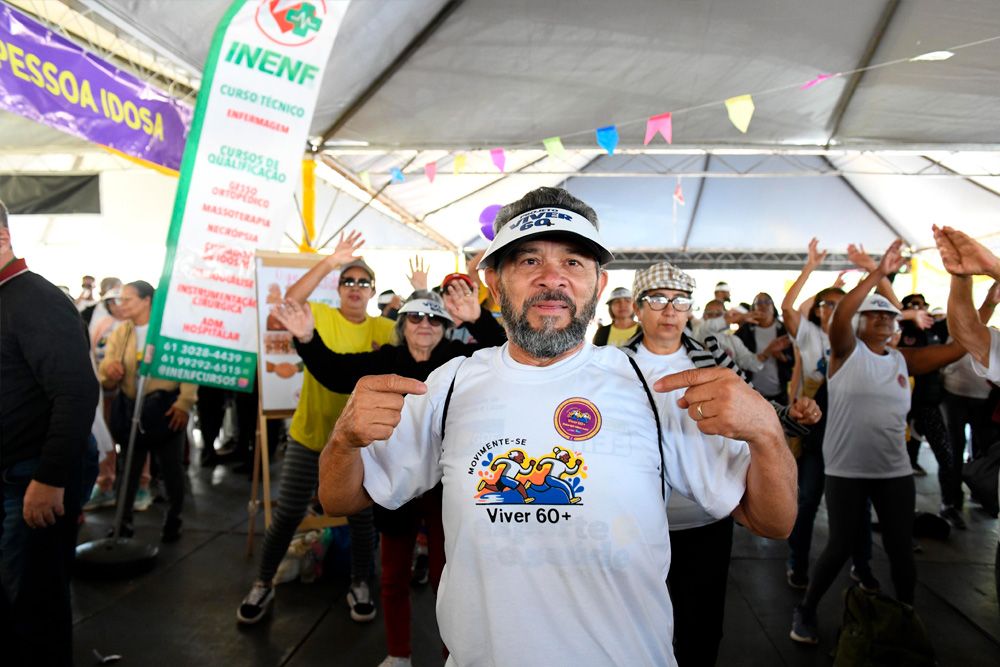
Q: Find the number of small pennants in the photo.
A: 11